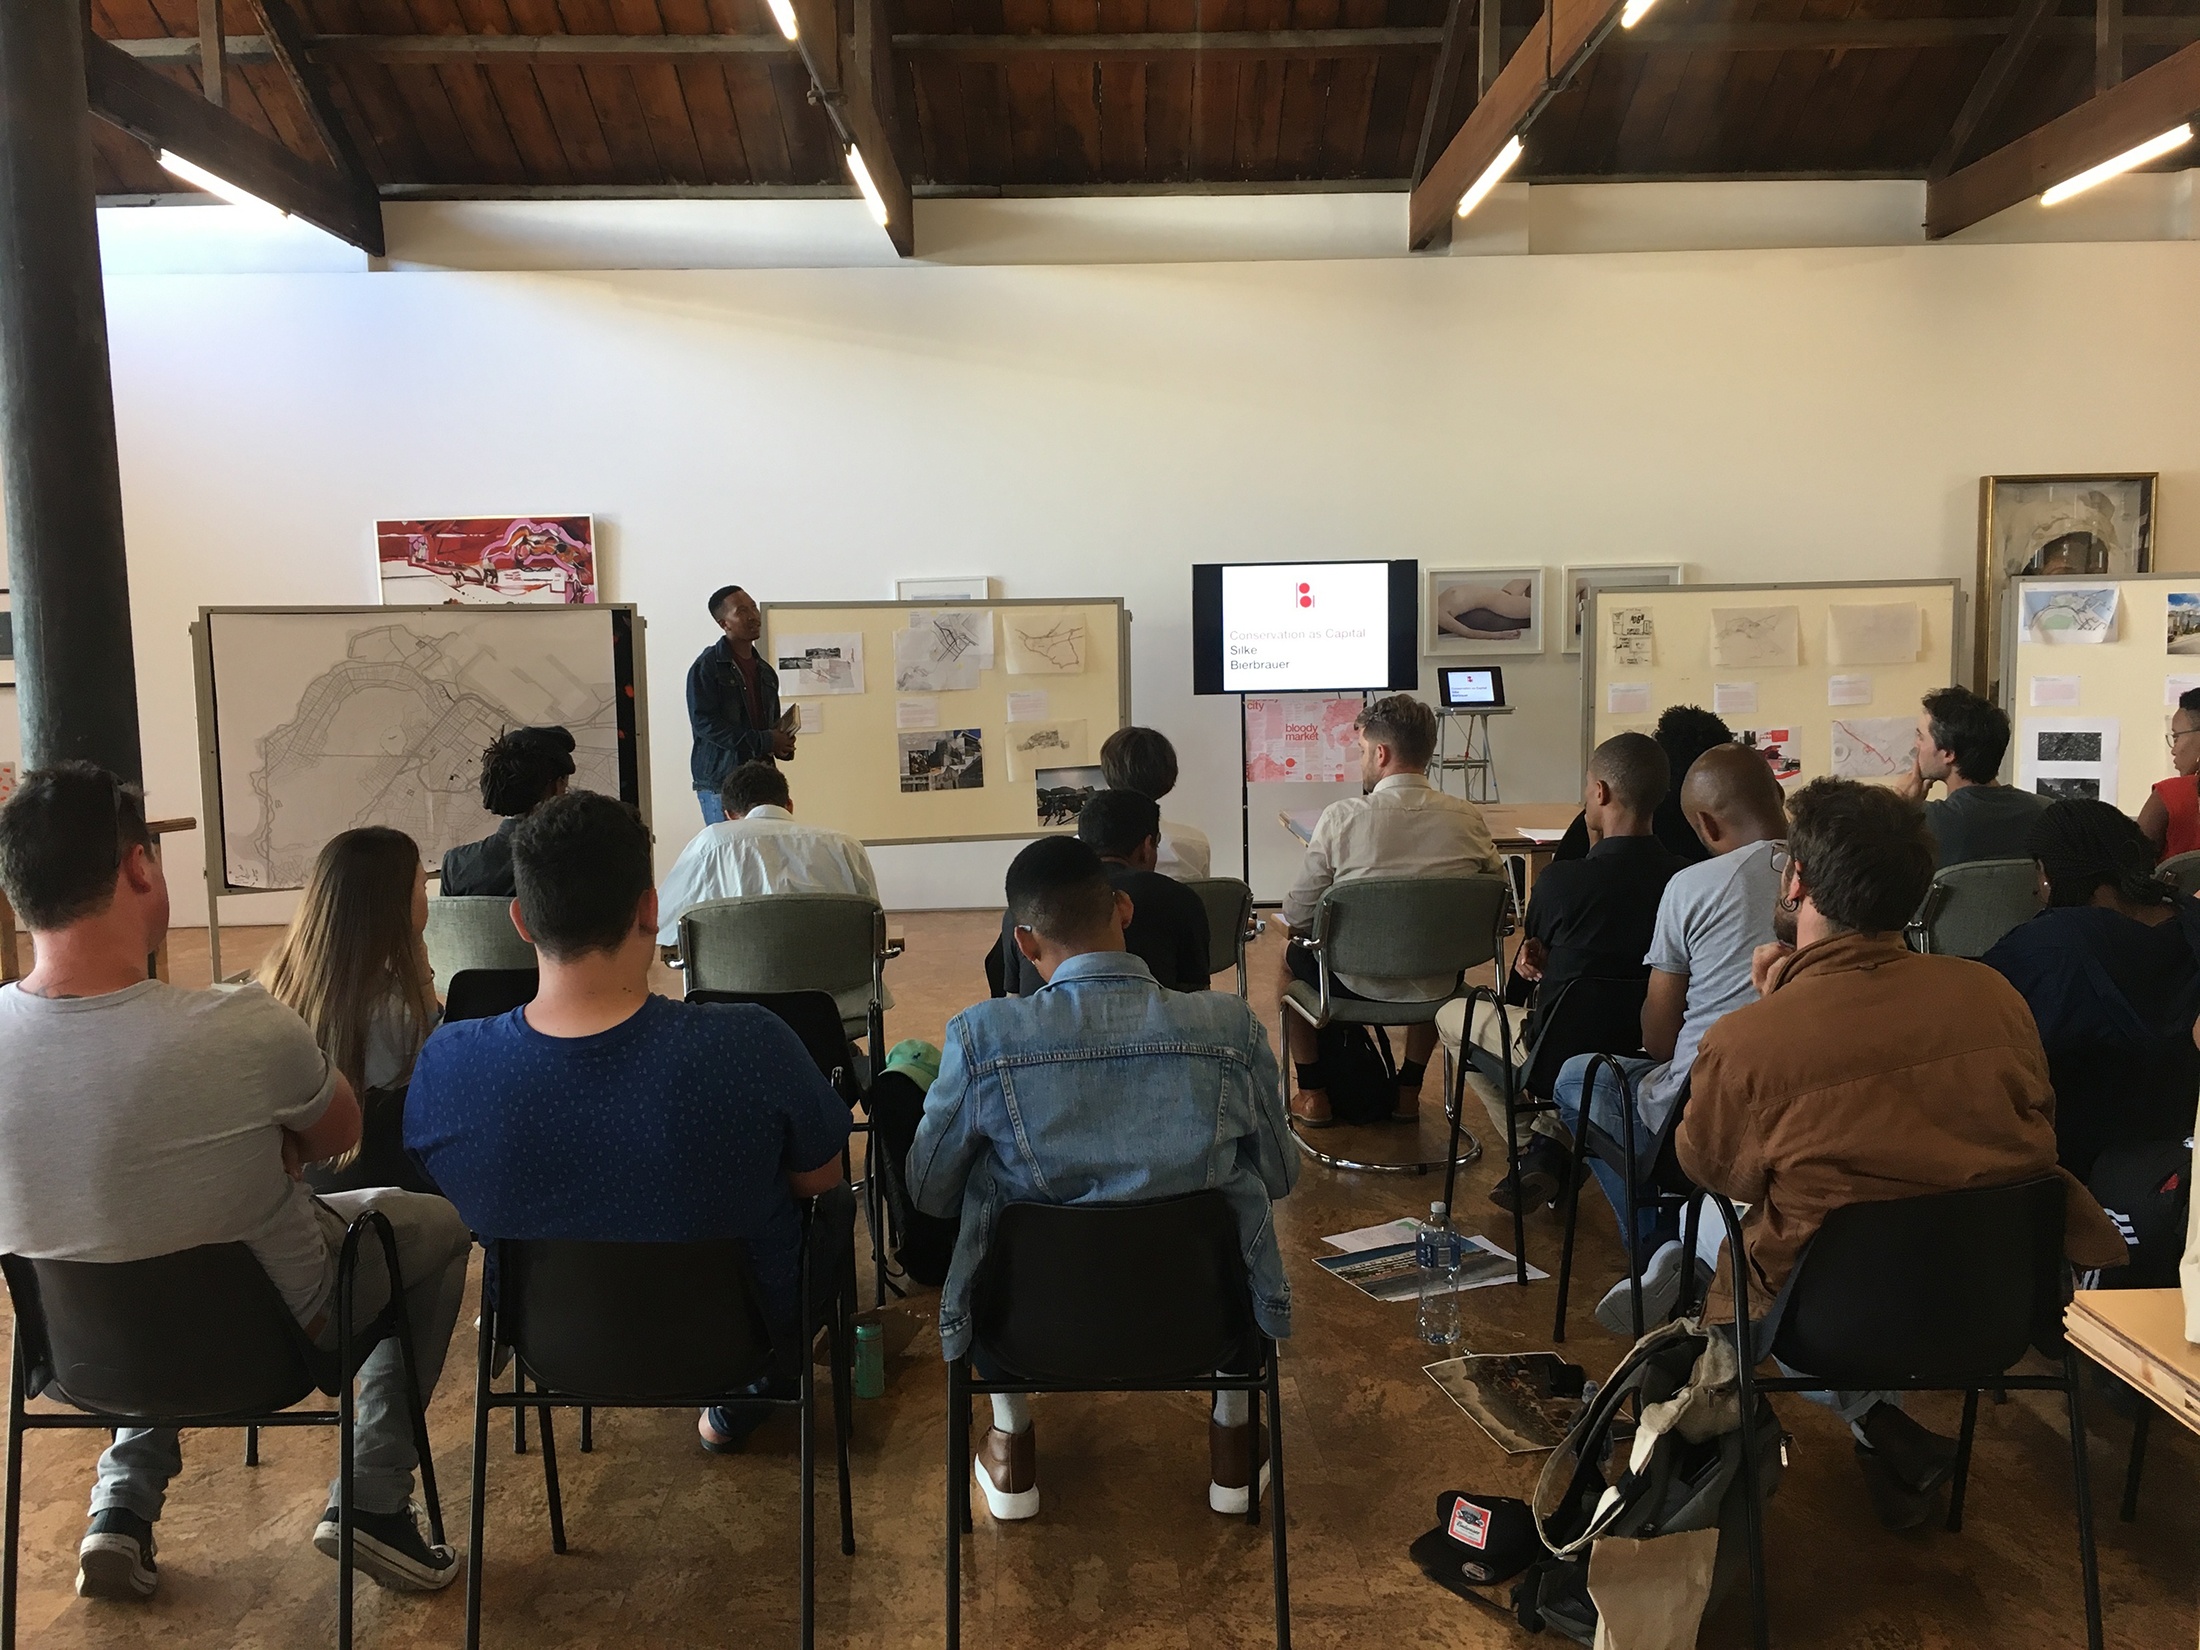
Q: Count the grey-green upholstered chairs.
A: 6